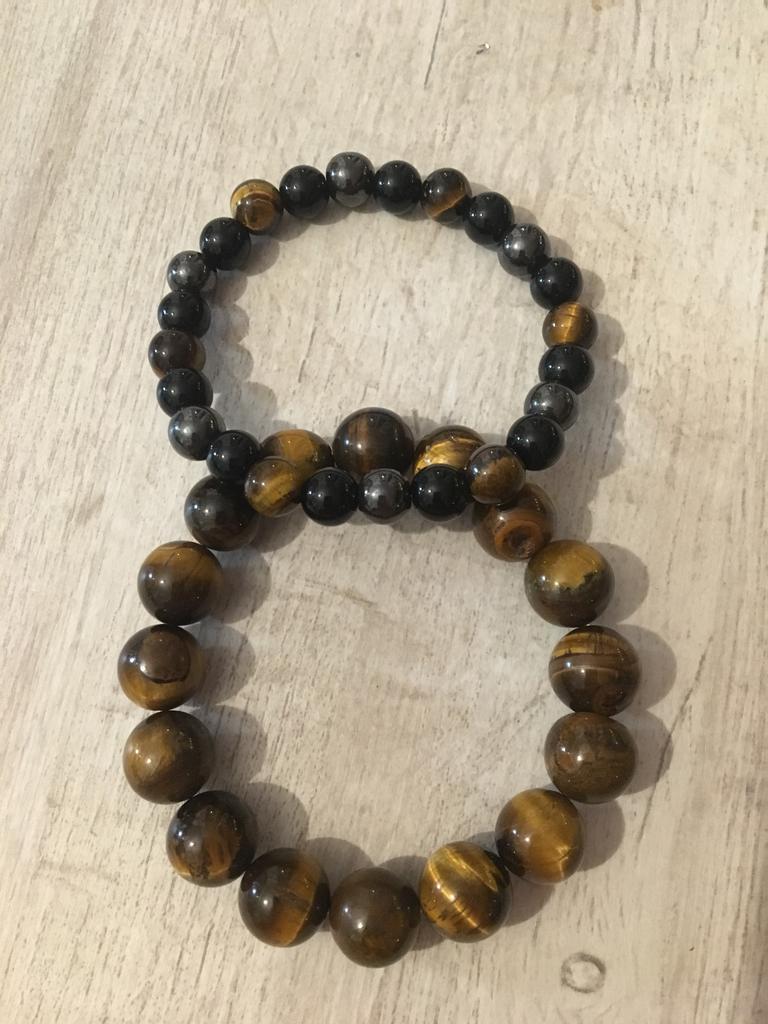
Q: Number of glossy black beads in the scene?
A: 12